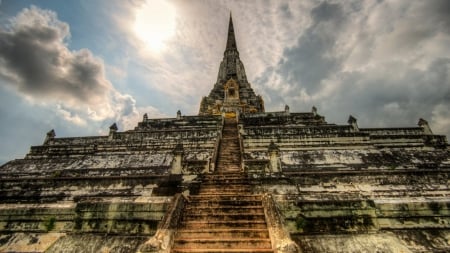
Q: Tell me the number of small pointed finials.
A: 10